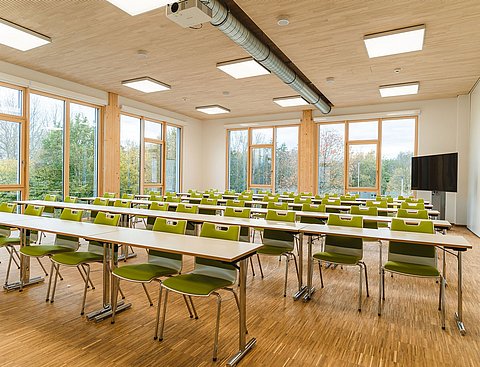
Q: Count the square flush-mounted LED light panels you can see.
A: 8